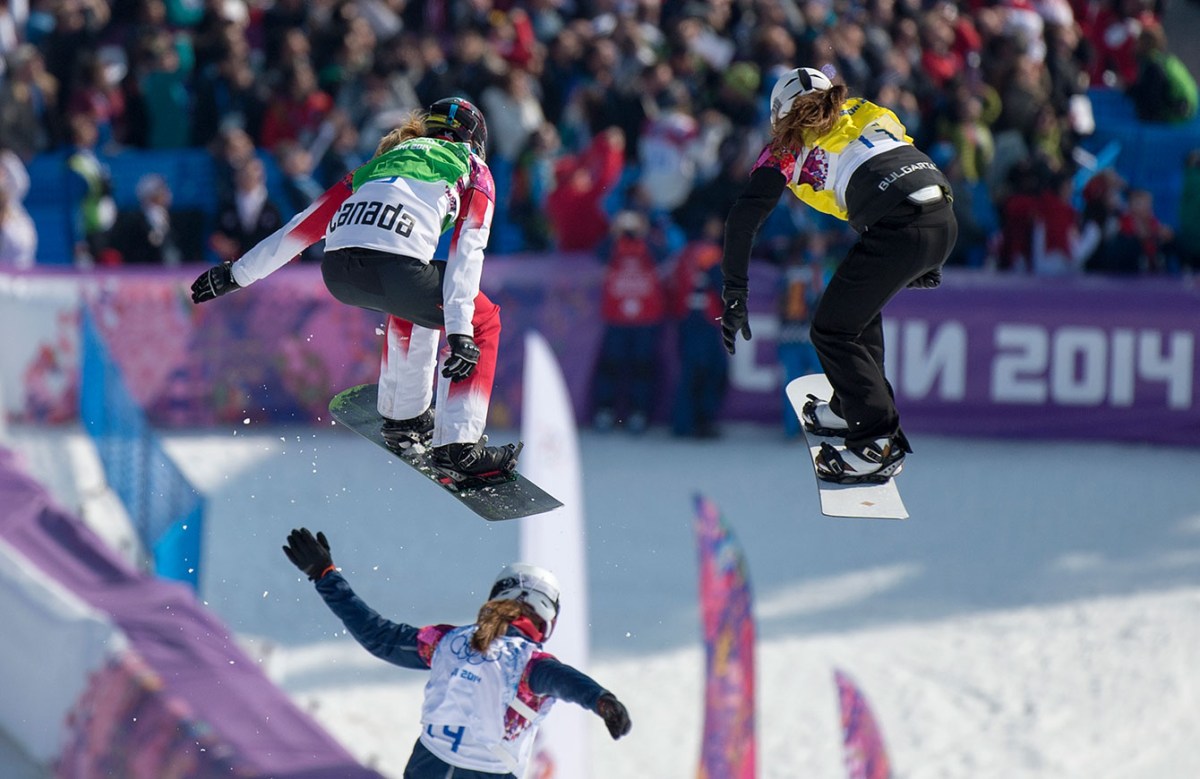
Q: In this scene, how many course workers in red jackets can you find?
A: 2